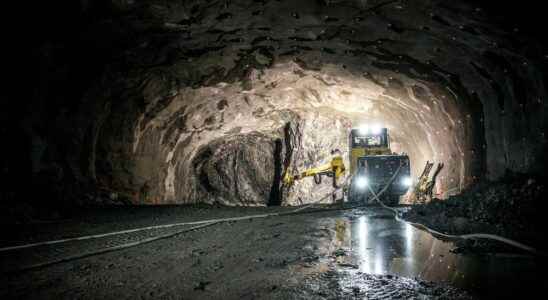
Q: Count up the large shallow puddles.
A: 1